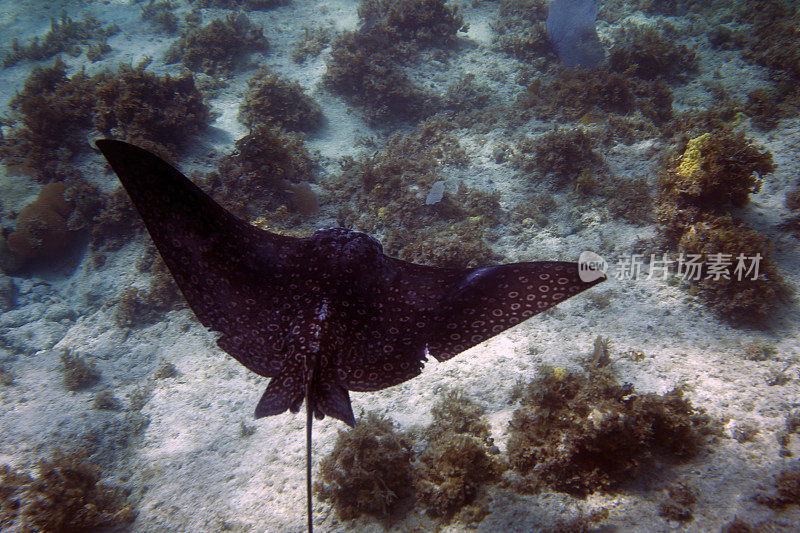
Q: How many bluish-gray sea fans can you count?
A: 2